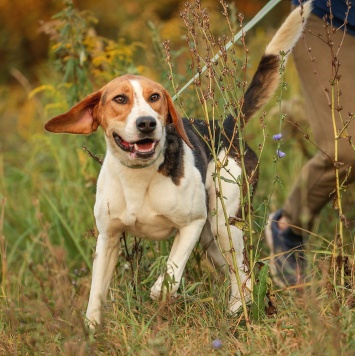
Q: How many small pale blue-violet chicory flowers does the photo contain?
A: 3